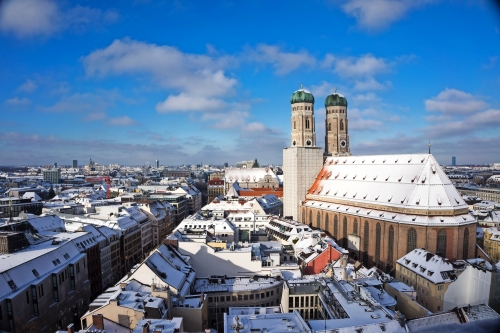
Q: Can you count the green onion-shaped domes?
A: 2